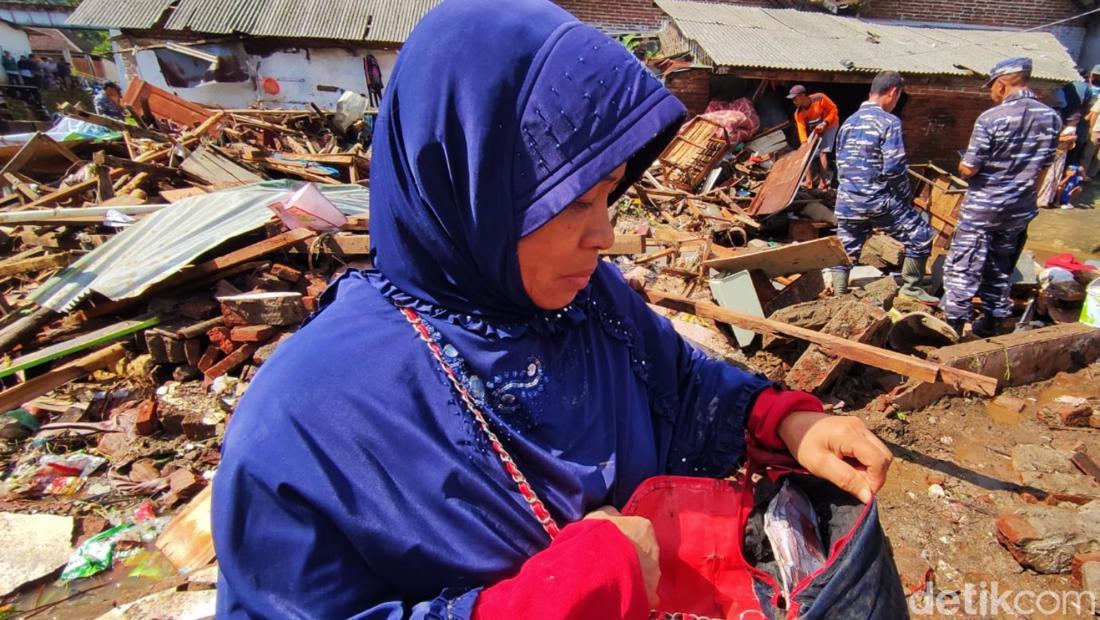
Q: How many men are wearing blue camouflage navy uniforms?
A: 2